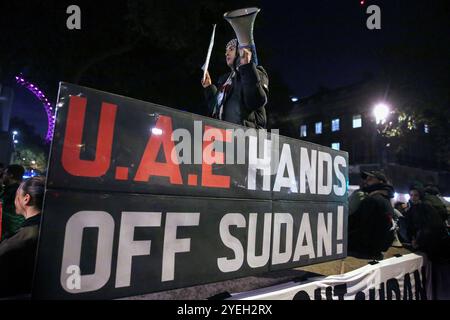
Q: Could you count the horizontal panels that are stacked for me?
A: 2